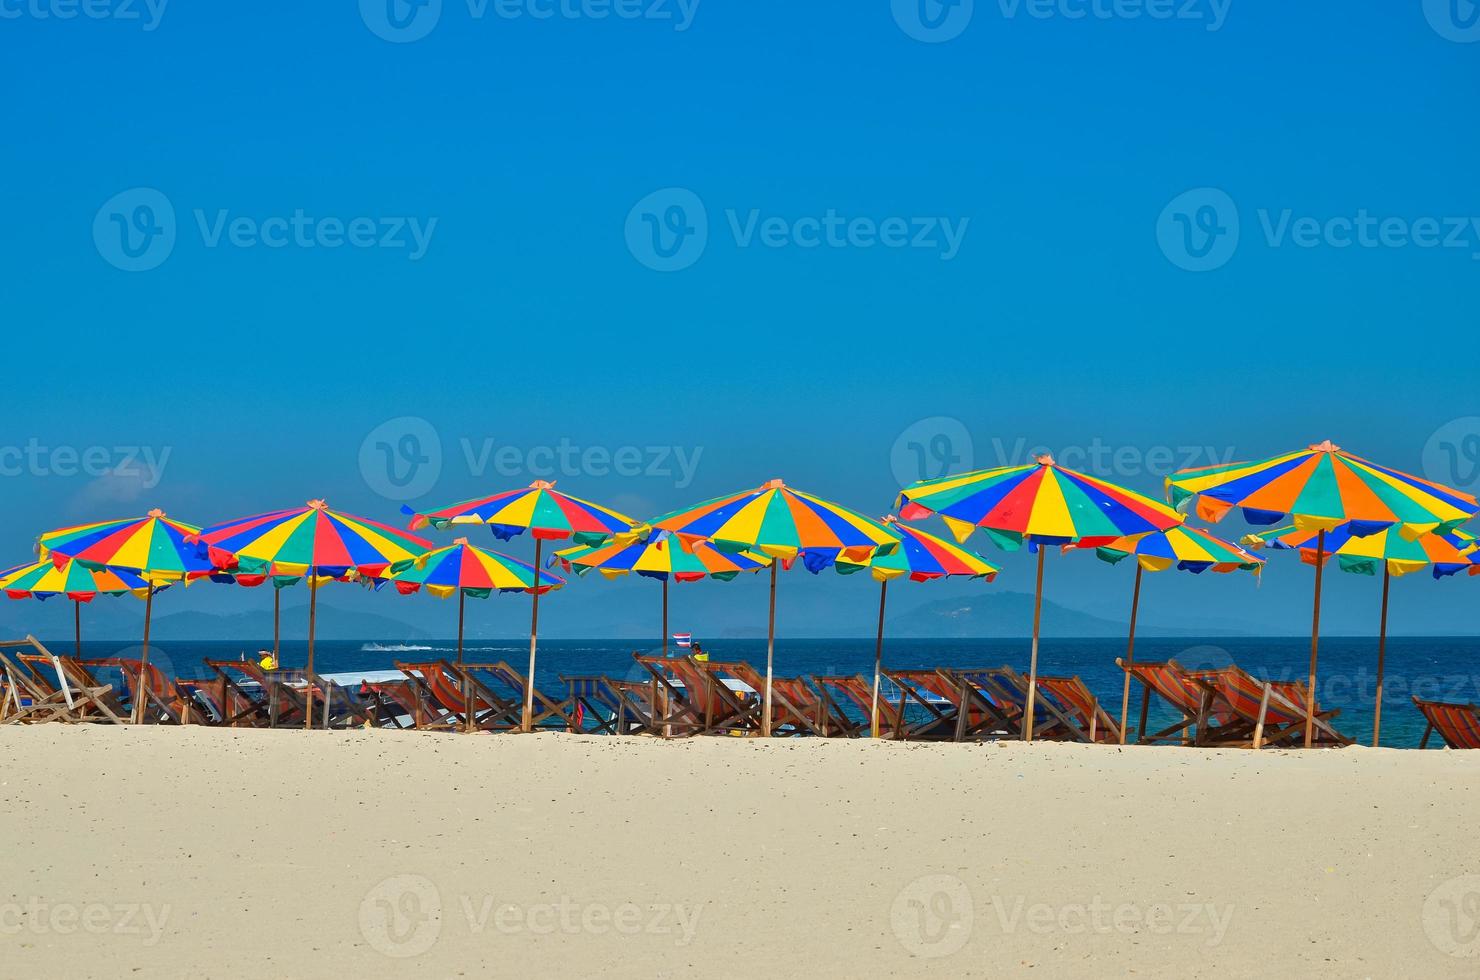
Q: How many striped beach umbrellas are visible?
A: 13